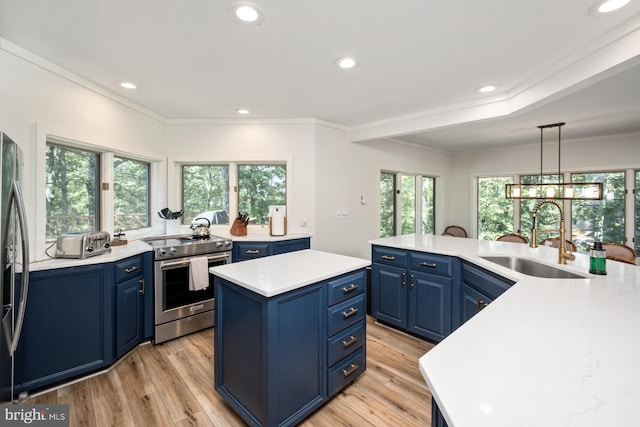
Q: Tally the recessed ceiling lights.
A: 6